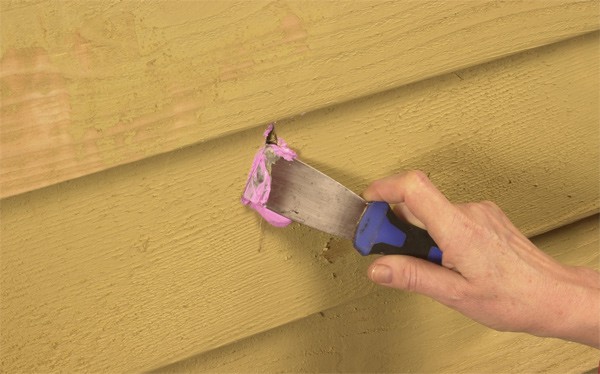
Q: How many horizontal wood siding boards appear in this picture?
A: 3